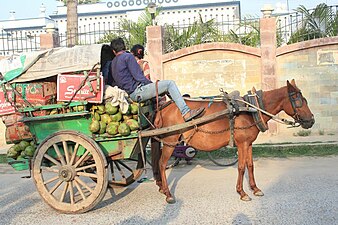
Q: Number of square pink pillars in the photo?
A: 3